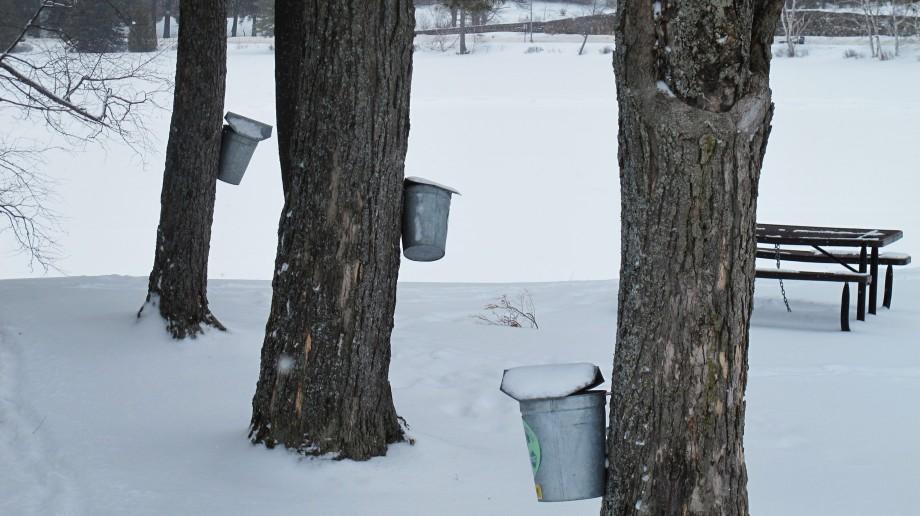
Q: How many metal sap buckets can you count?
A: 3